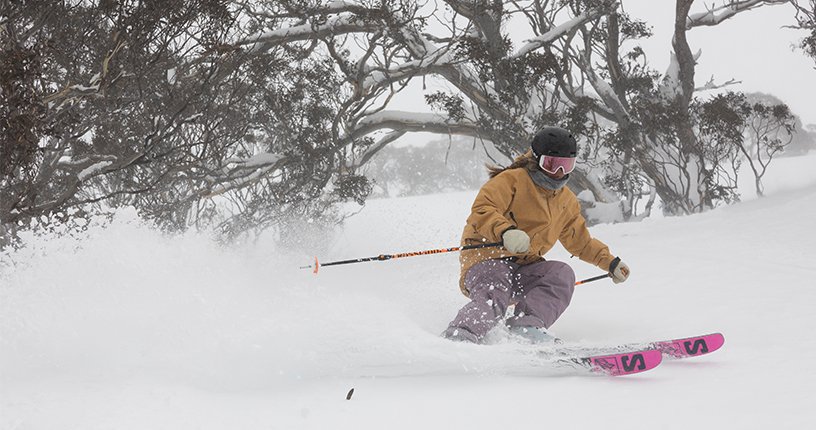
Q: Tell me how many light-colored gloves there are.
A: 2